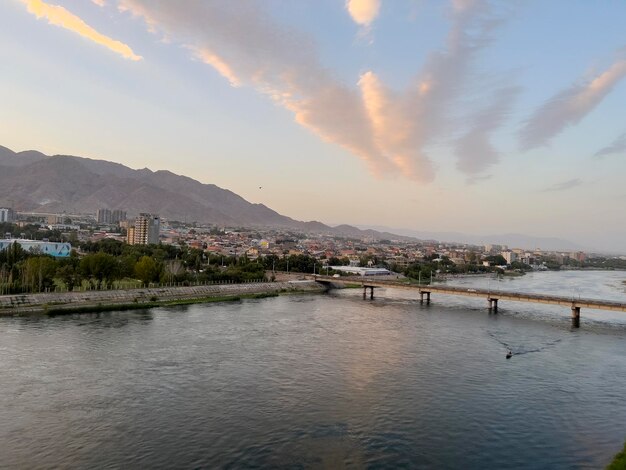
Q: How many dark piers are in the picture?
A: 4